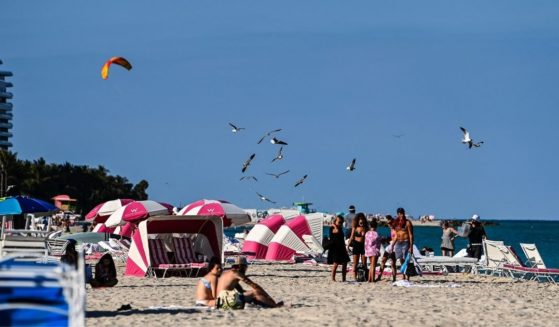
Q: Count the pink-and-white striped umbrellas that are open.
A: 3